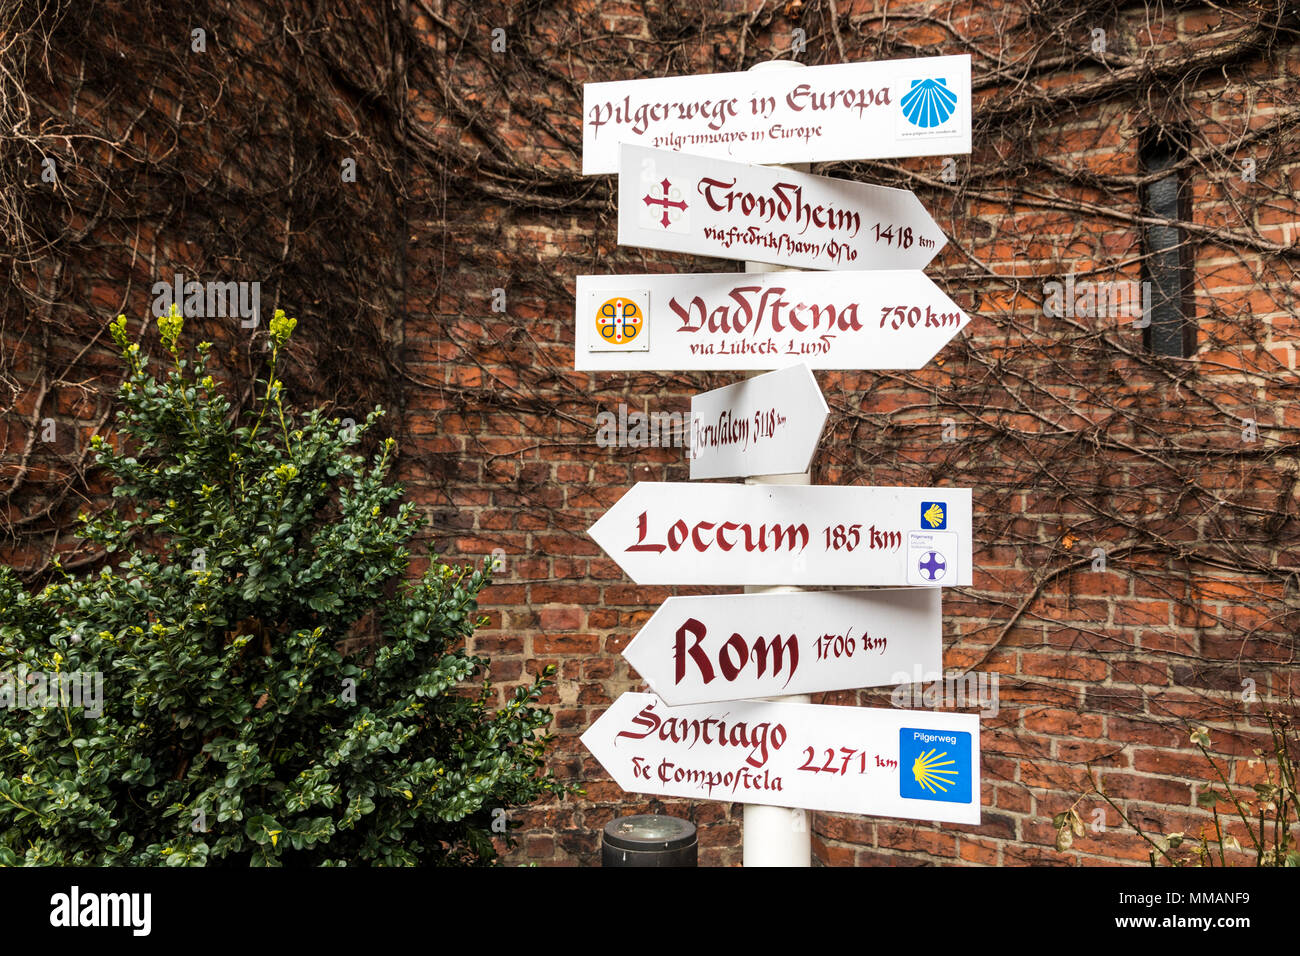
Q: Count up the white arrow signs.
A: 6